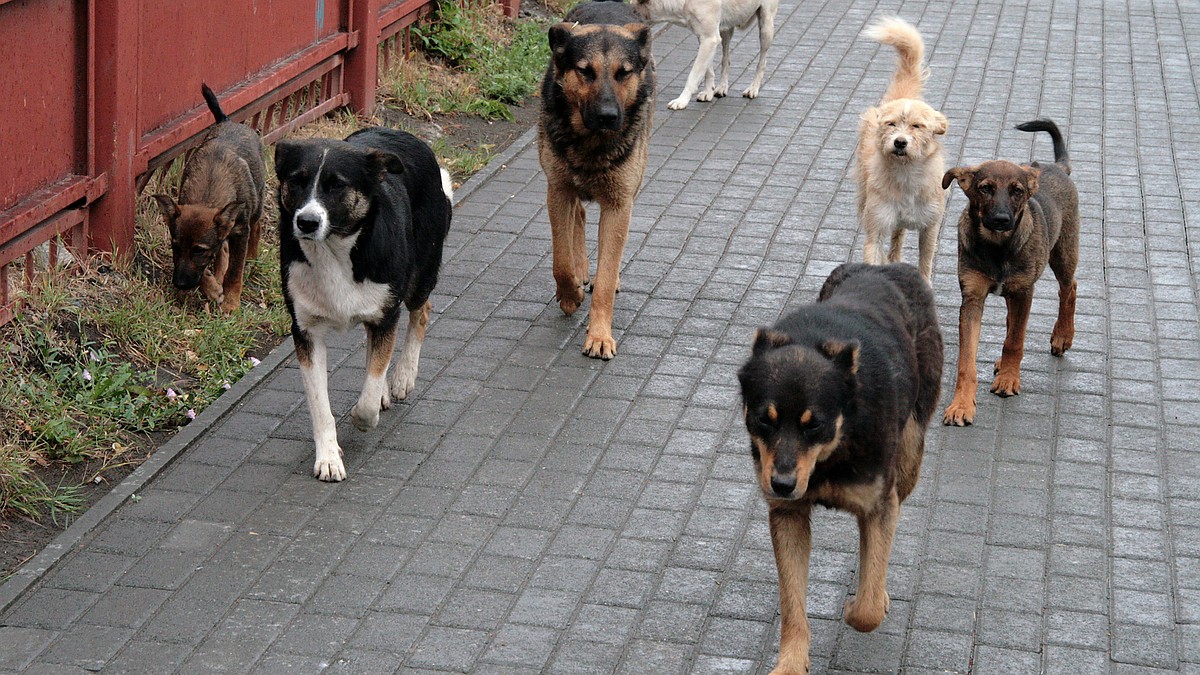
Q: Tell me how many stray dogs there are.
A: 7